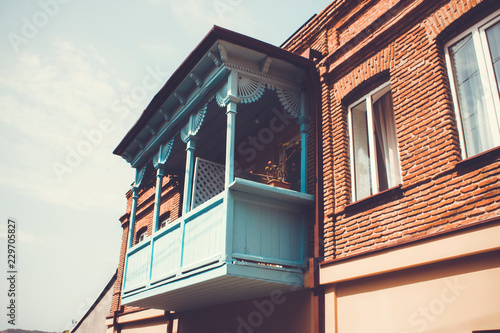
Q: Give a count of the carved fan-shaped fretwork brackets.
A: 8